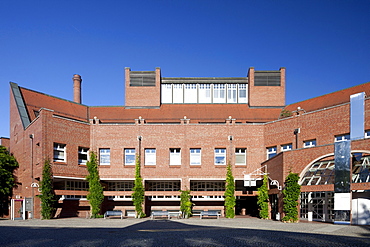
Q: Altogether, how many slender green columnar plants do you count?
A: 7